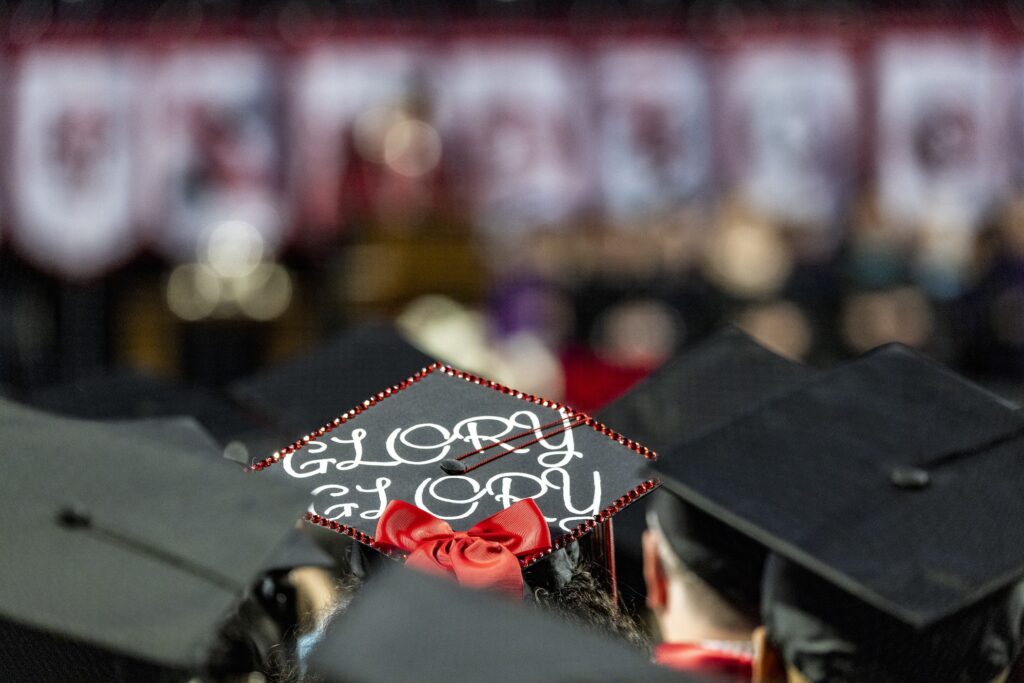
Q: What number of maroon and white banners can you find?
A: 7